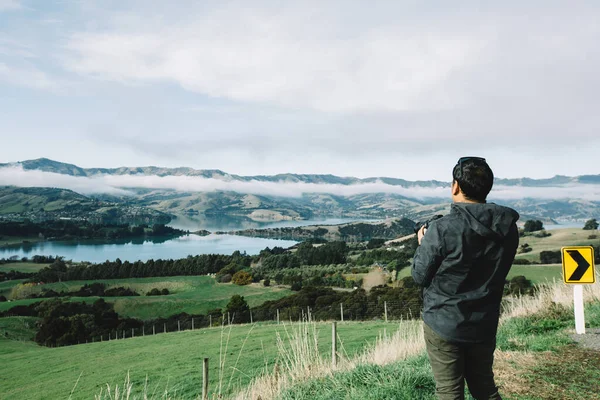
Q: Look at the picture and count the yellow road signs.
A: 1